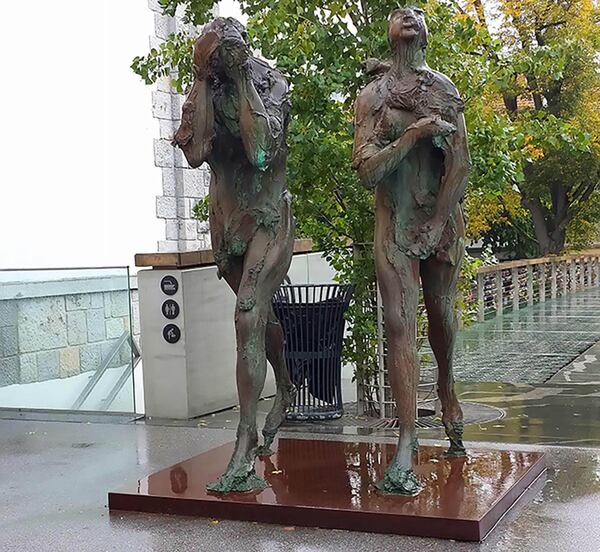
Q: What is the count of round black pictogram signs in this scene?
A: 3